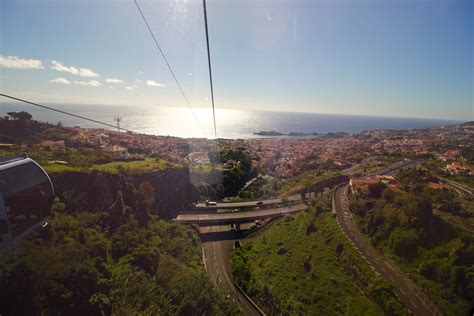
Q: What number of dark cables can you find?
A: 3